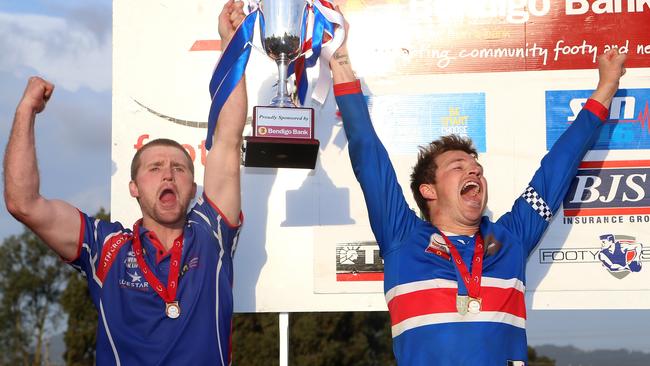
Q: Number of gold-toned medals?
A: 2